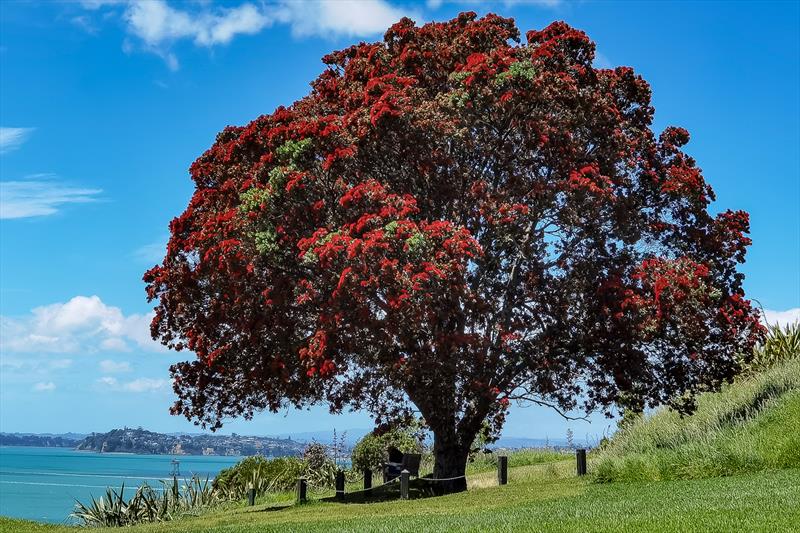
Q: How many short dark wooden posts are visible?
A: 7